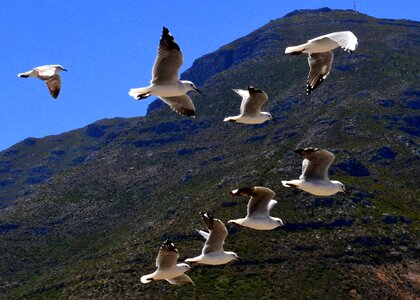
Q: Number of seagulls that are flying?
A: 8